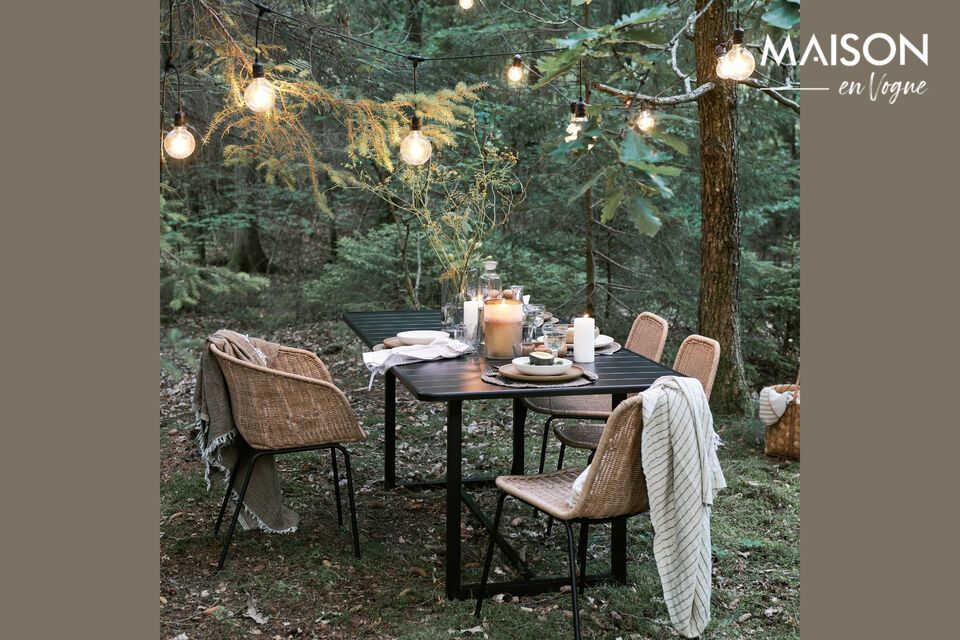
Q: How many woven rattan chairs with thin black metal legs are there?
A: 4